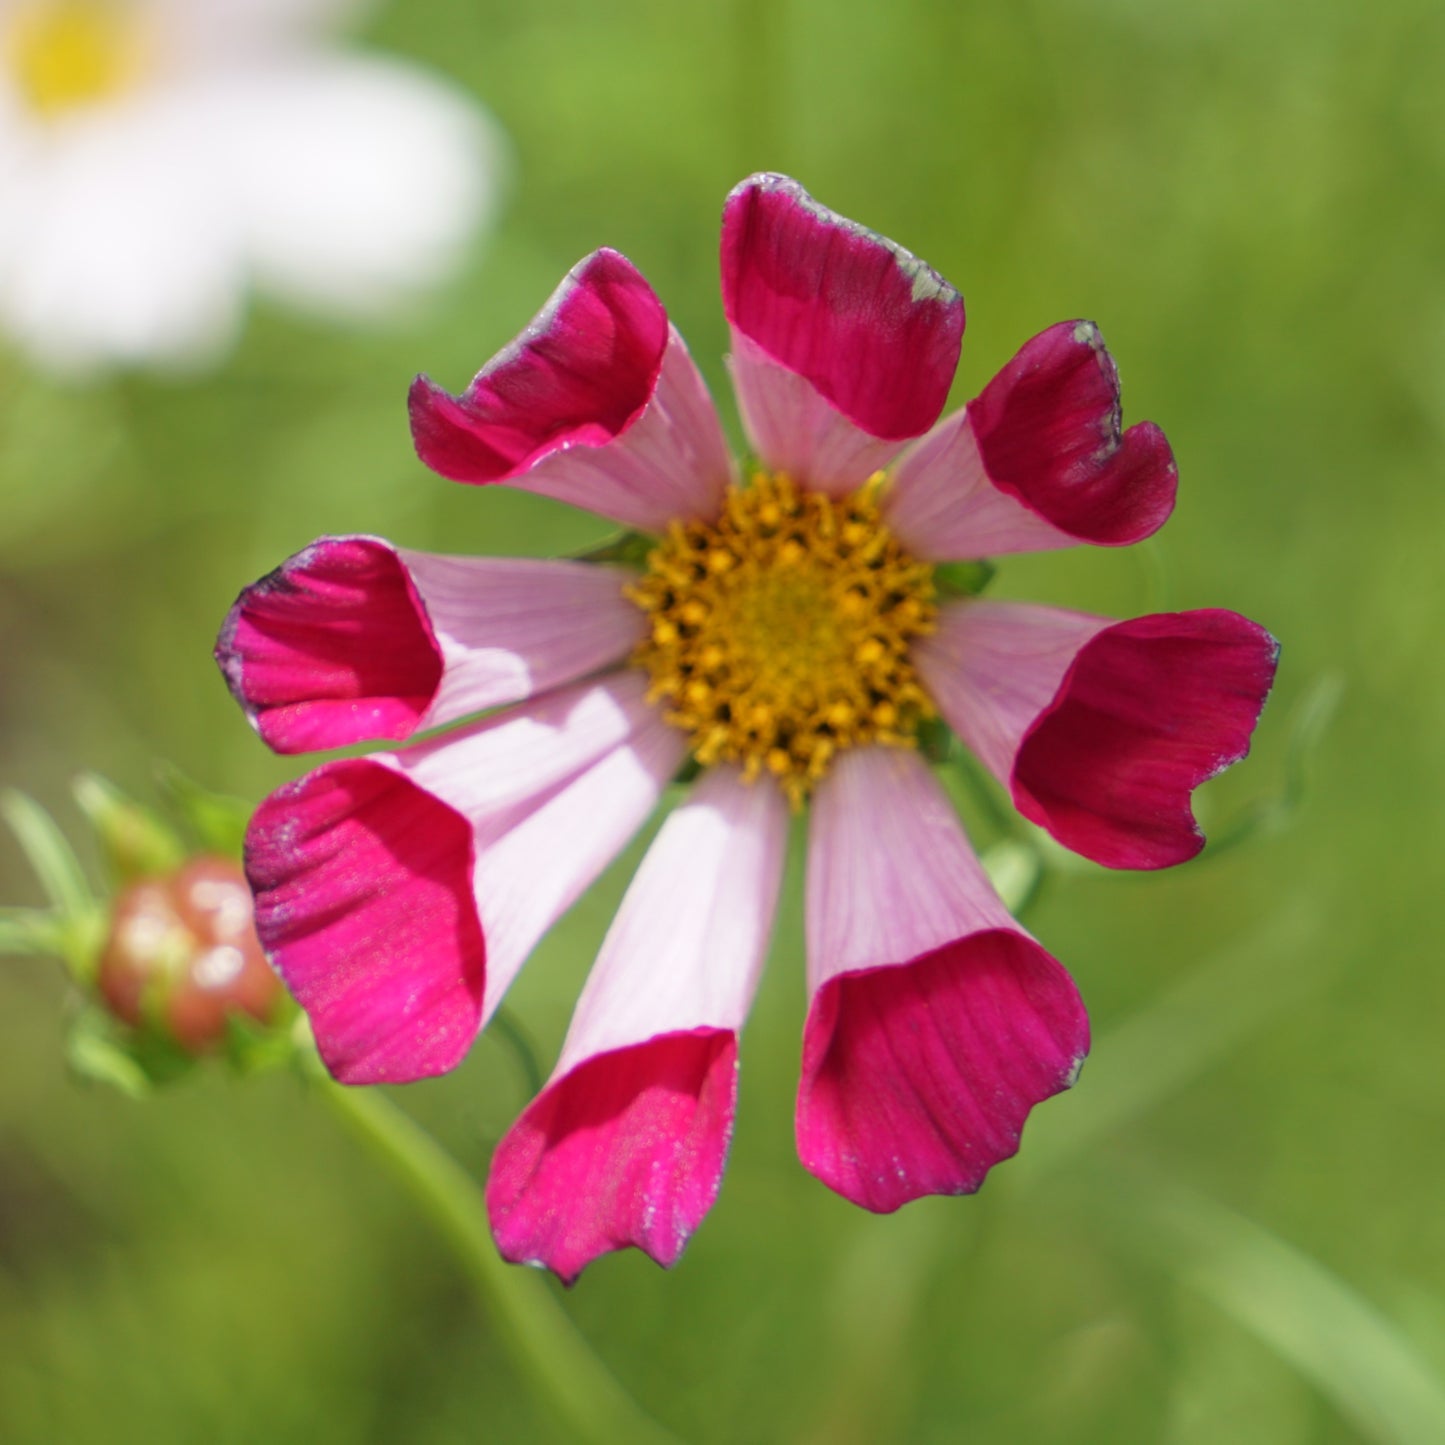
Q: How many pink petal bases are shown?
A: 8